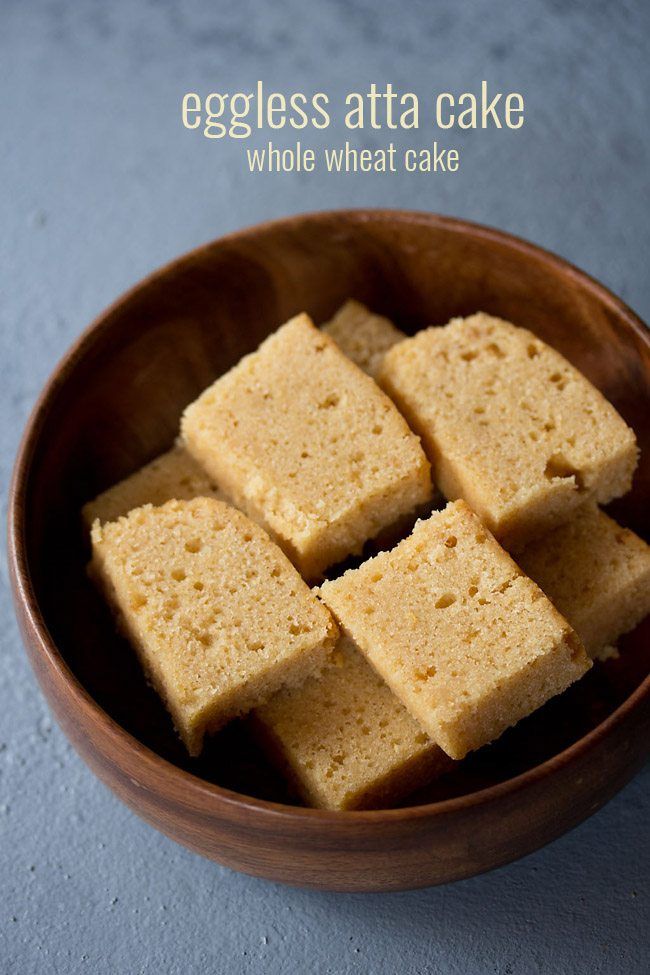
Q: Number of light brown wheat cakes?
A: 8